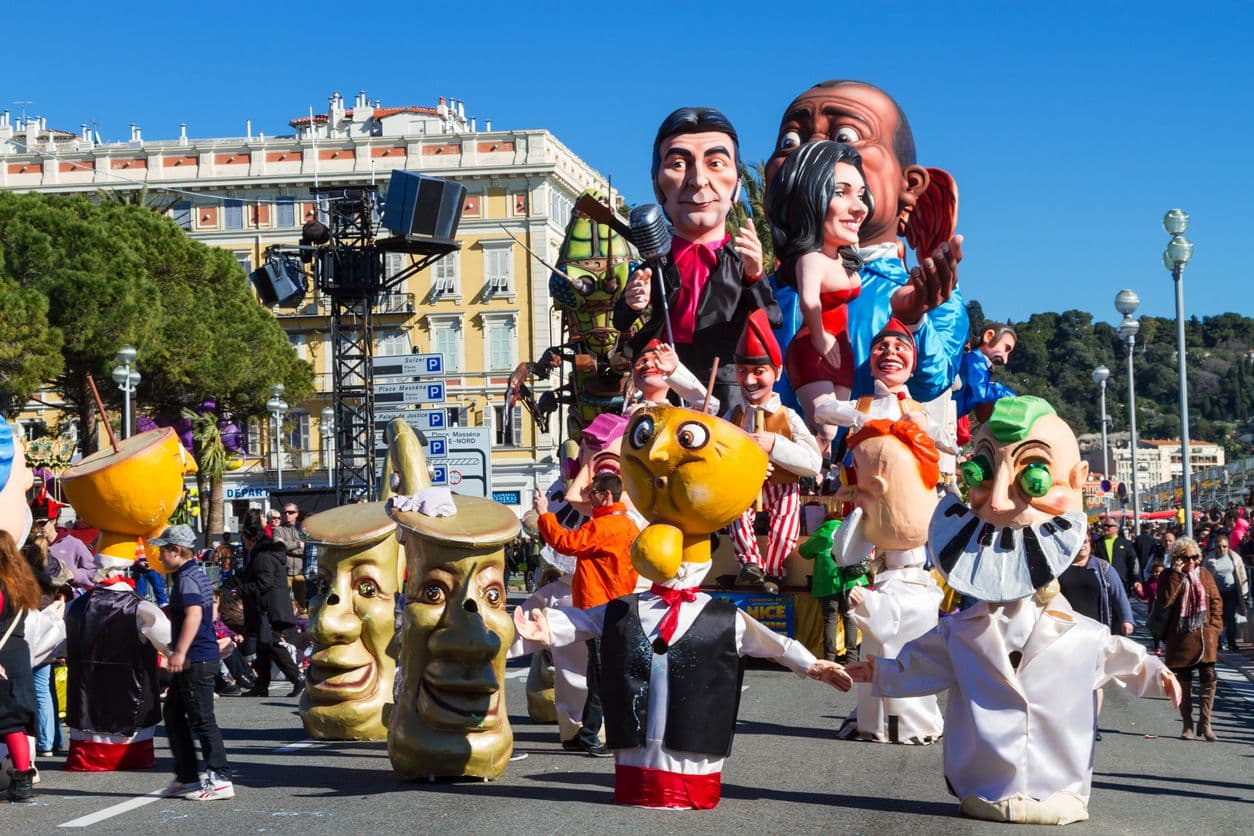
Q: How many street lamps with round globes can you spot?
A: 6